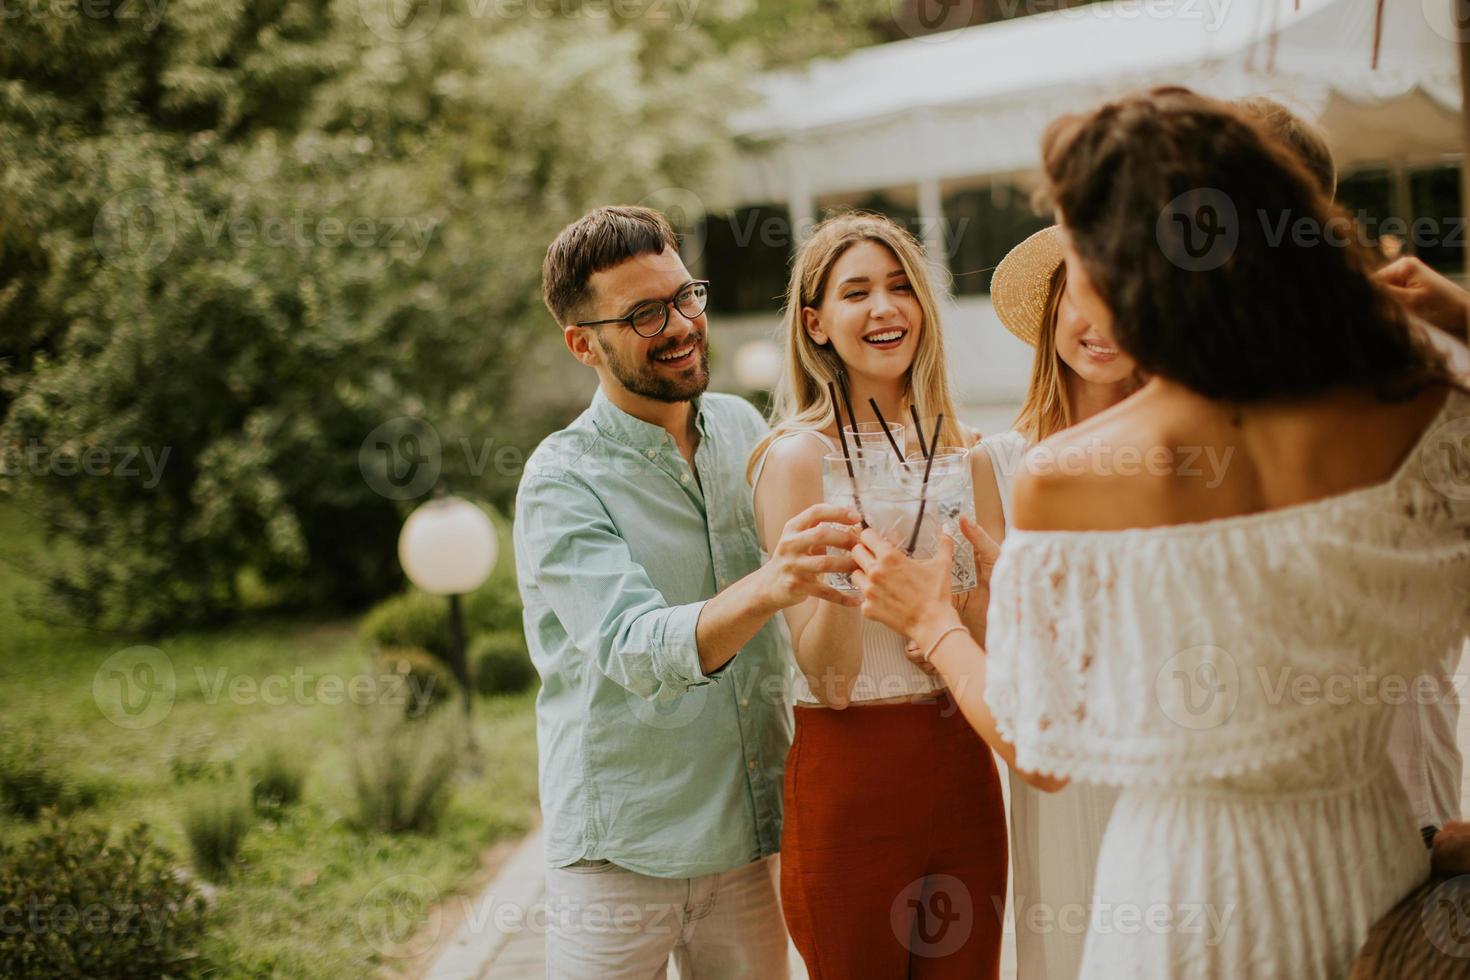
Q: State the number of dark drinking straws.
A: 5